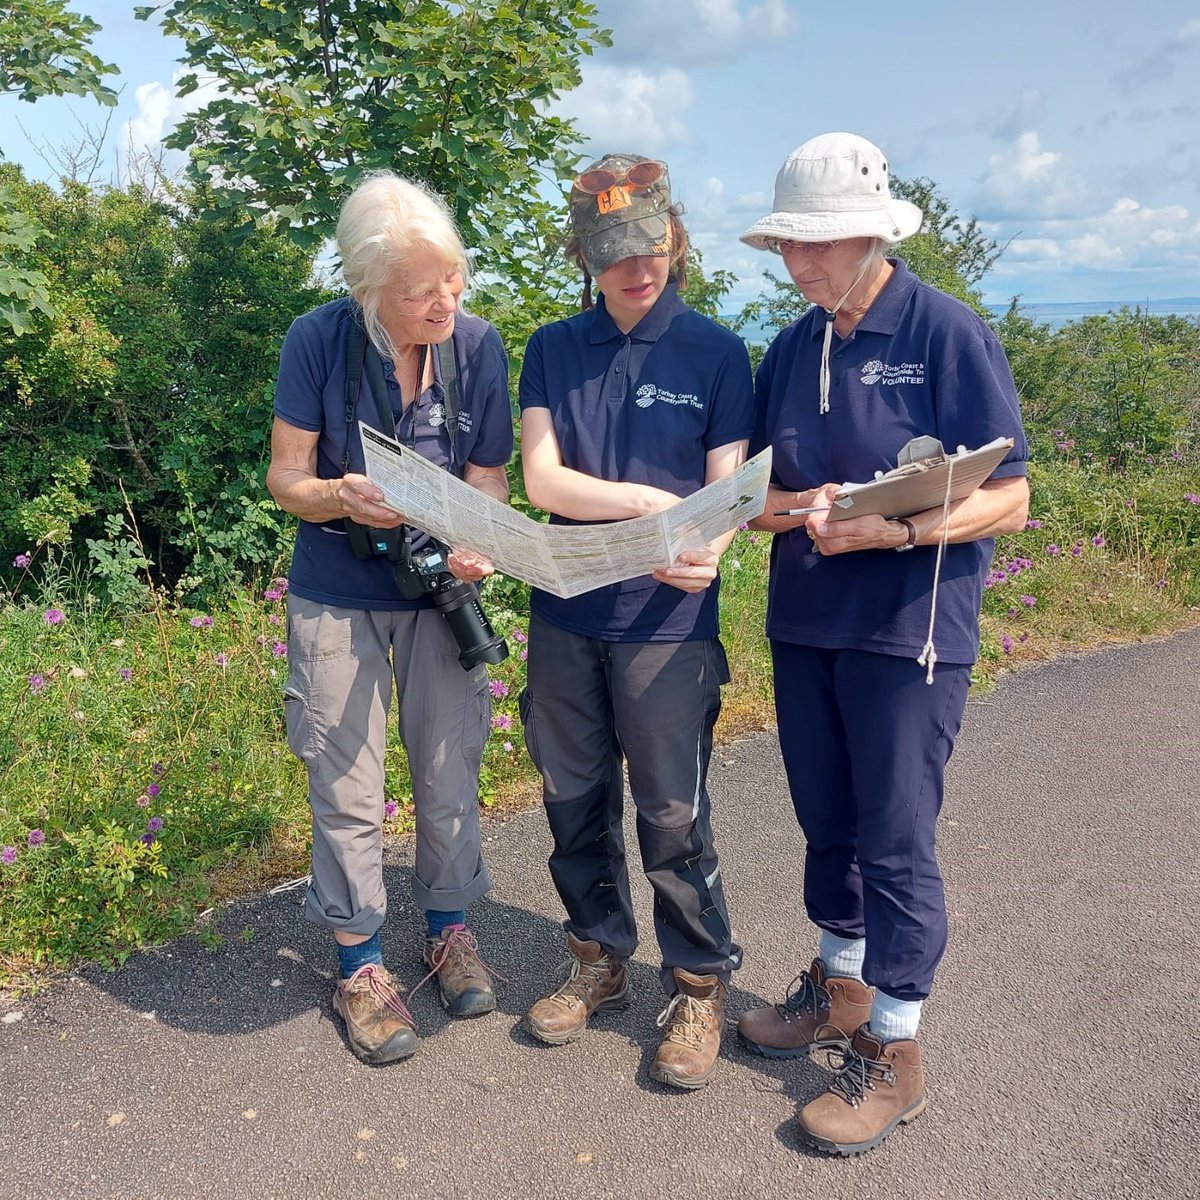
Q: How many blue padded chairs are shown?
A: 0